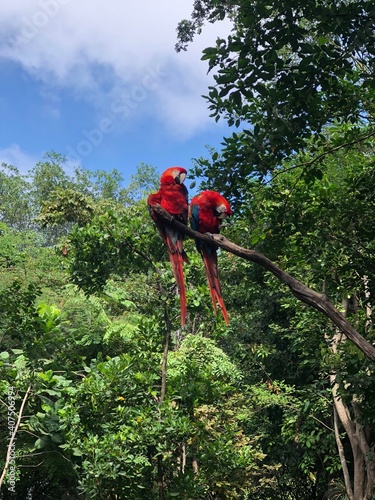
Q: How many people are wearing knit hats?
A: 0